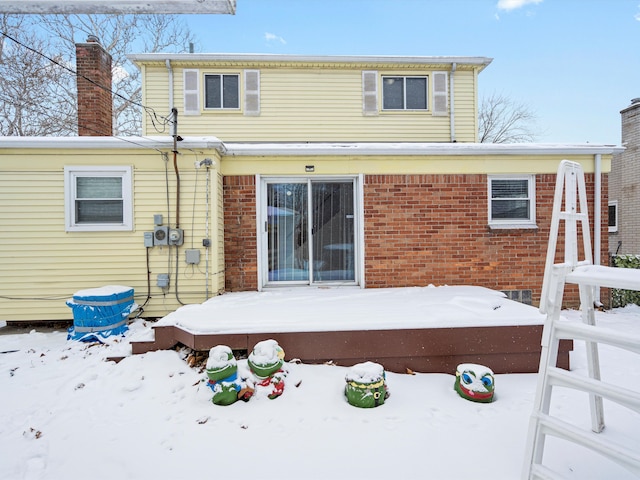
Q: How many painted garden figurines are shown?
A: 4